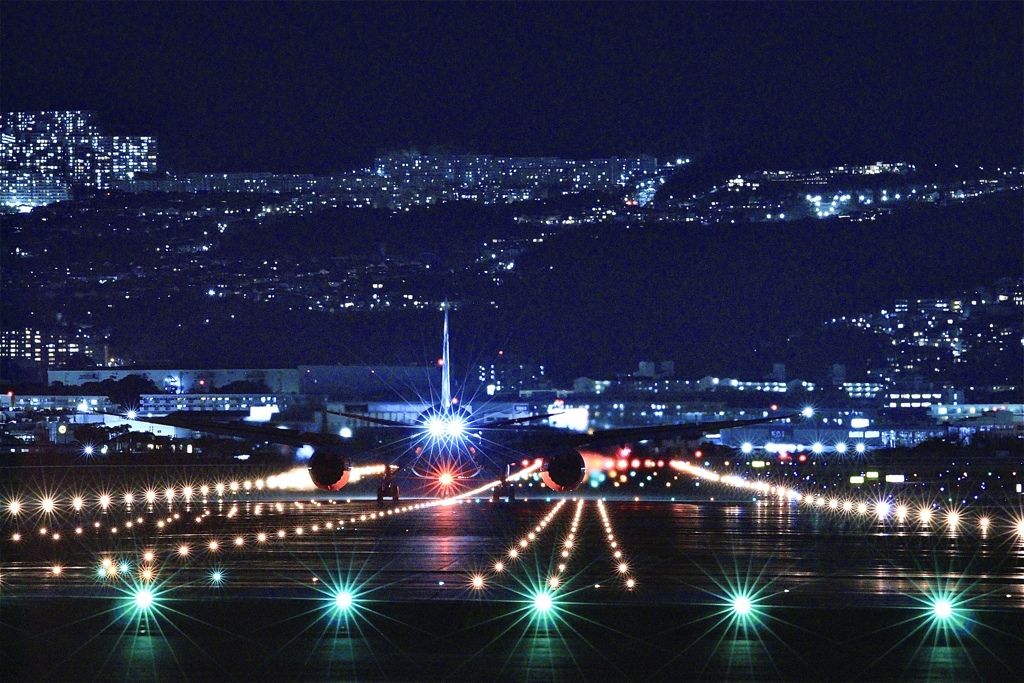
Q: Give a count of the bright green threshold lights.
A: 5